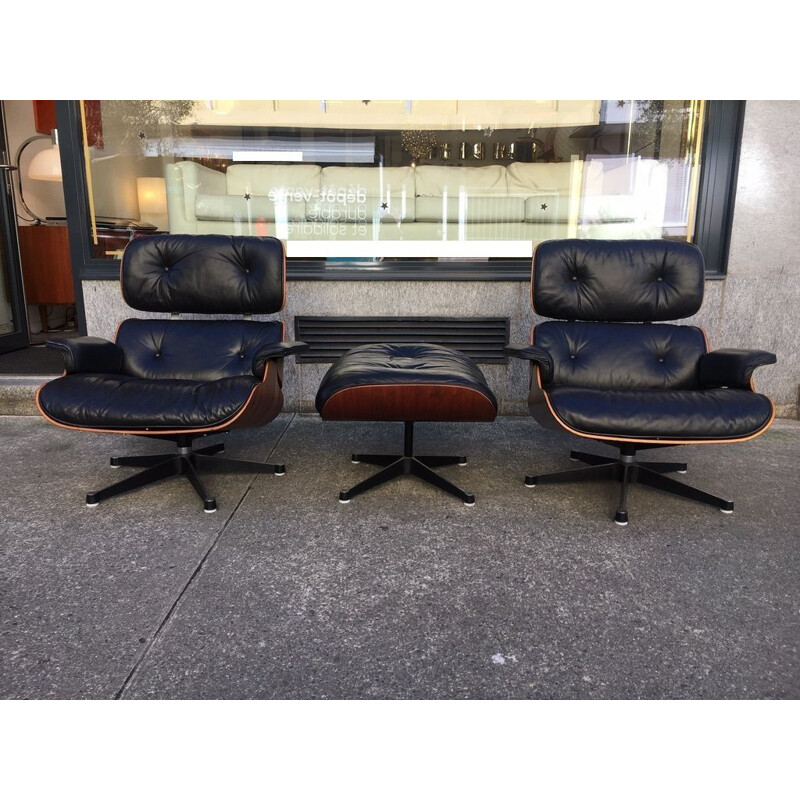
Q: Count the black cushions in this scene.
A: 7